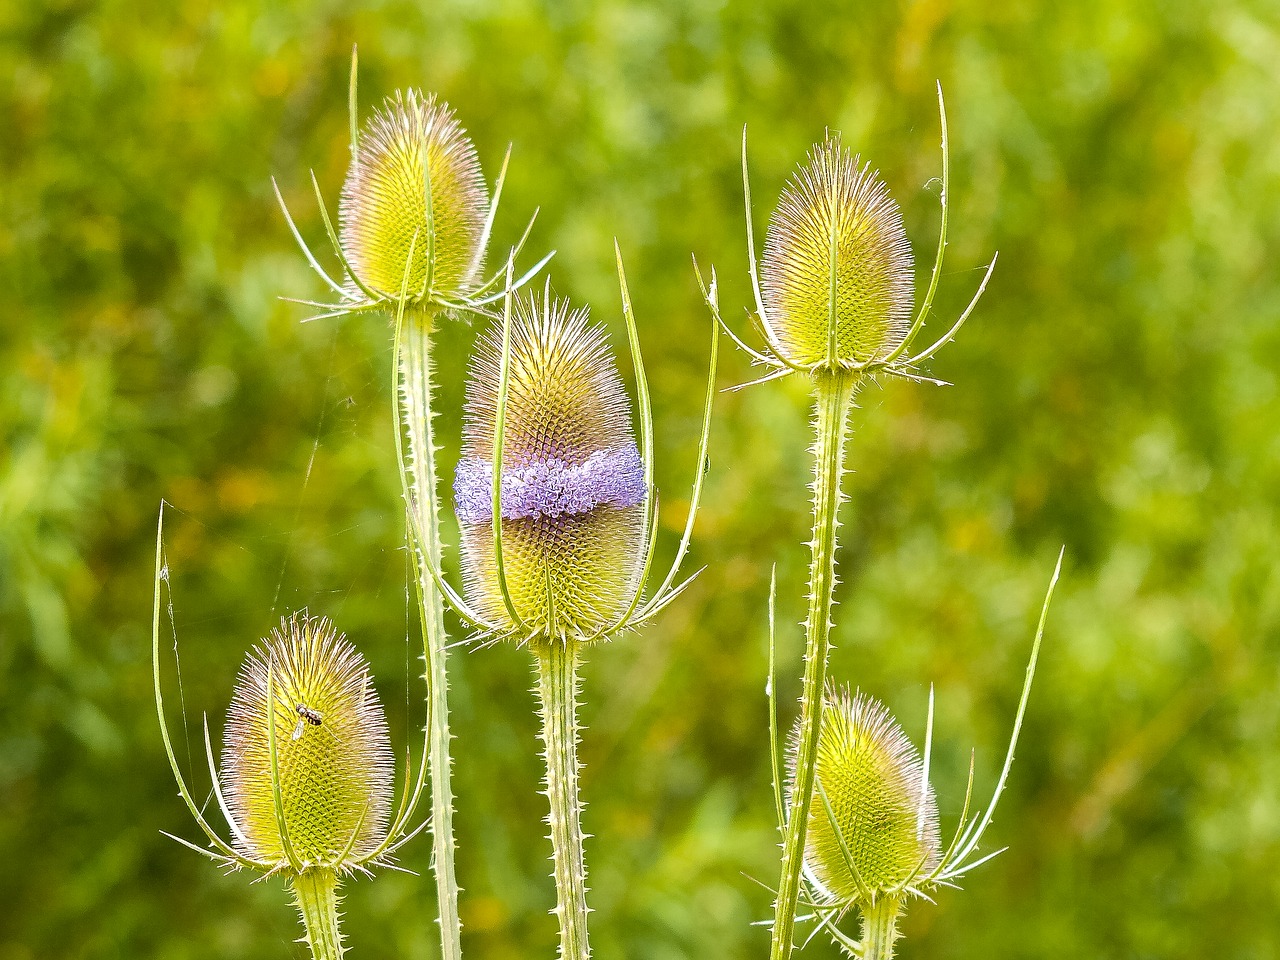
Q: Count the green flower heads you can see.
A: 4